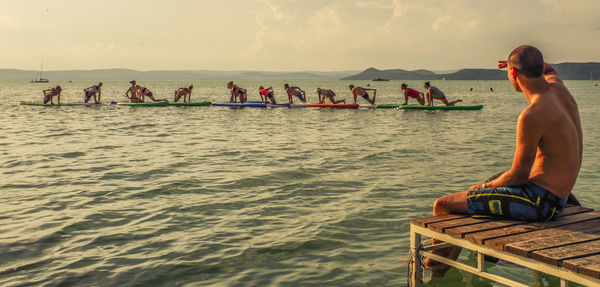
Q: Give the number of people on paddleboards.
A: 12